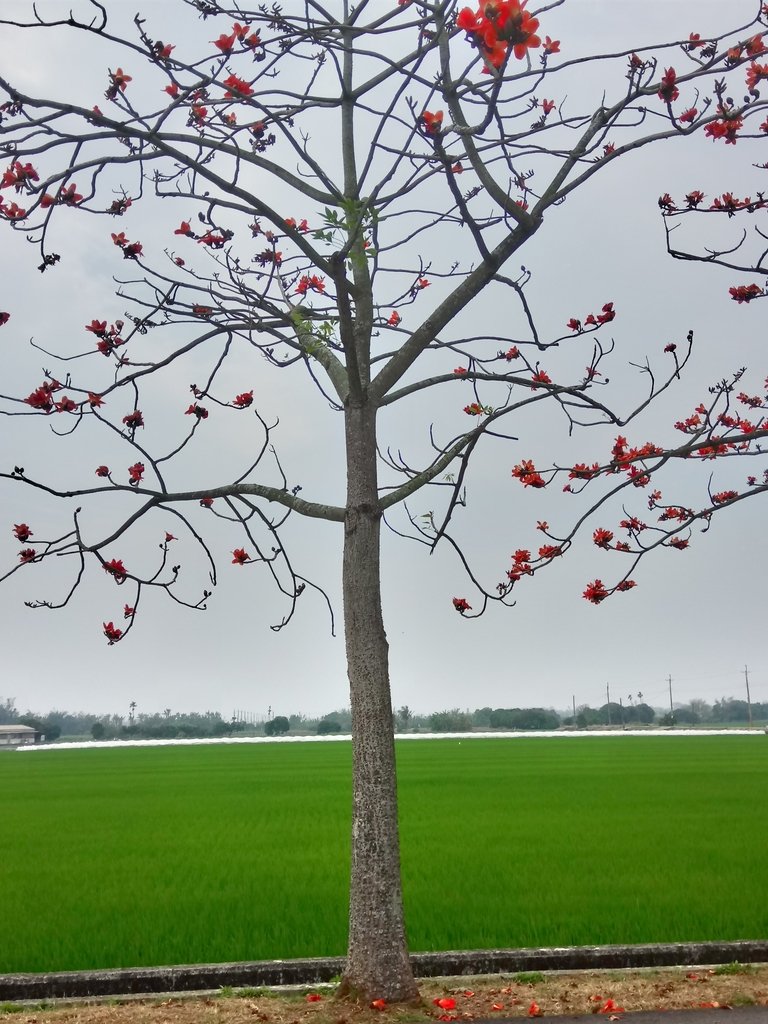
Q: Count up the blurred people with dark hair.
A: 0